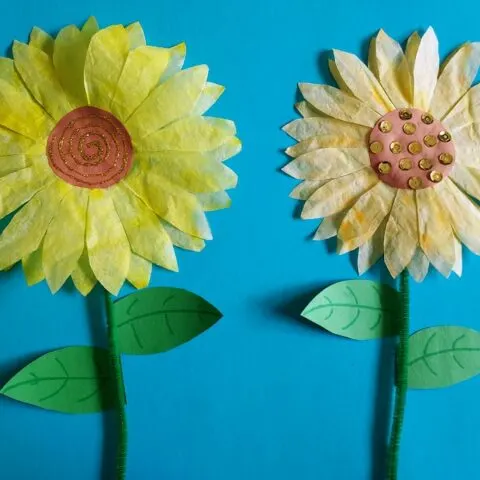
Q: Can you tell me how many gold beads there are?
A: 15